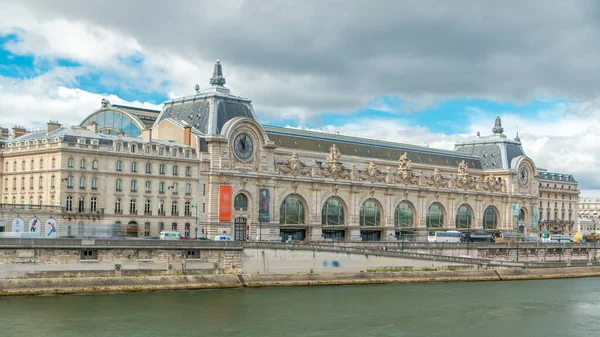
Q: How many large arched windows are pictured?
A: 7